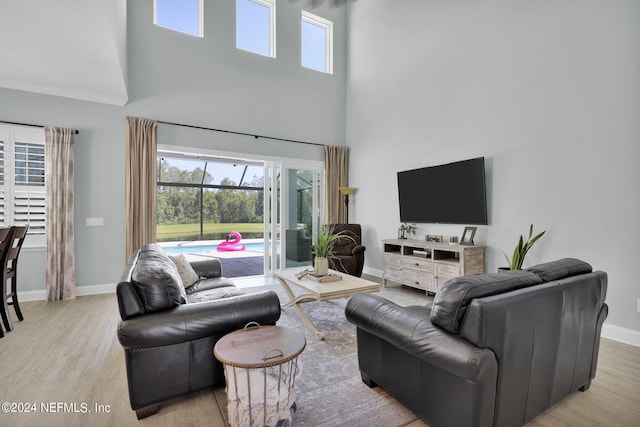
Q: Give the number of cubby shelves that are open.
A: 3